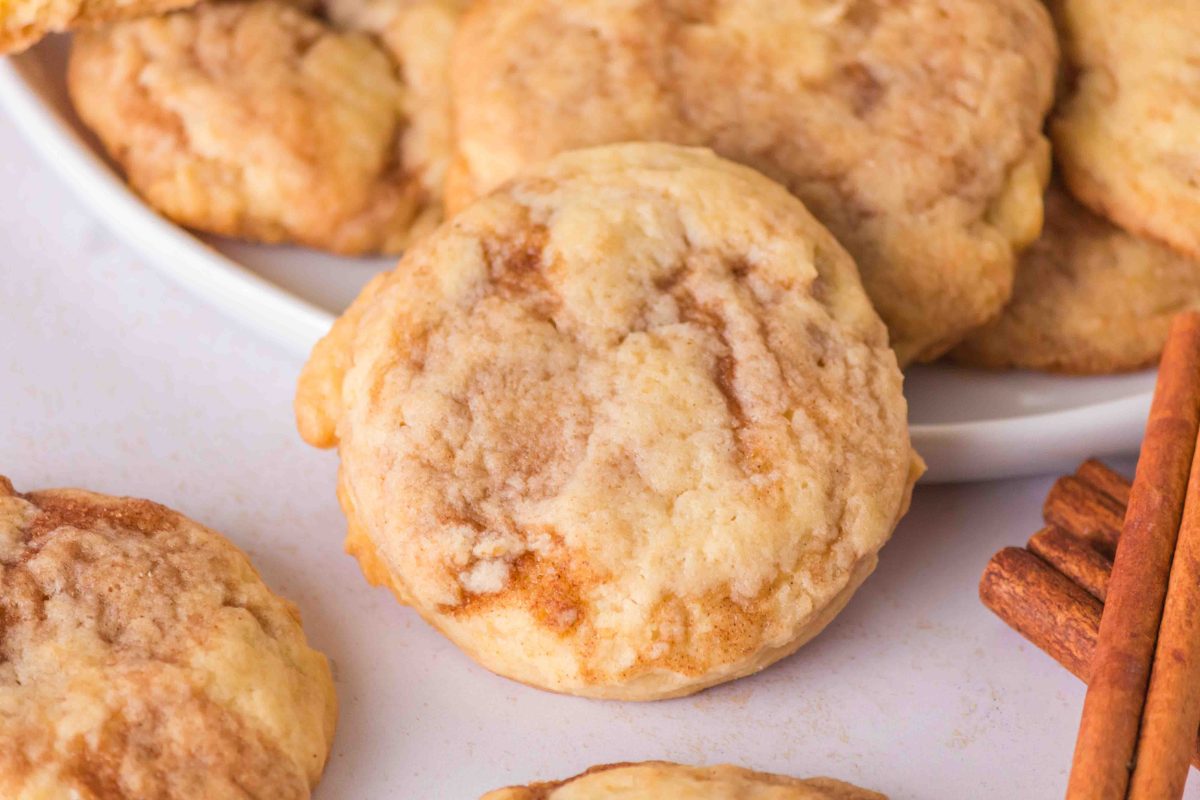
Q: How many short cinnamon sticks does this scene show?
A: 4